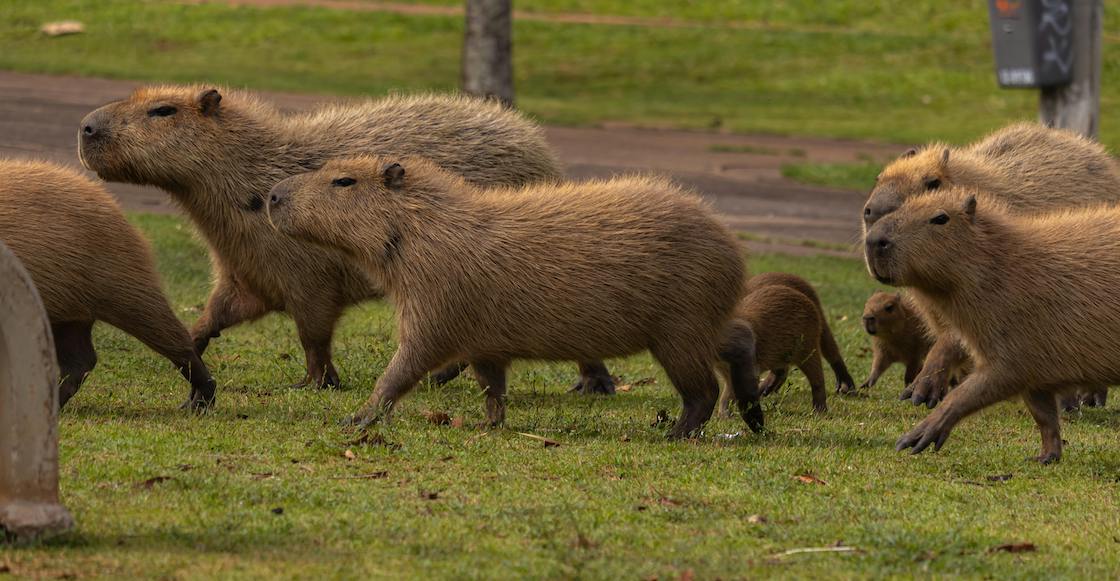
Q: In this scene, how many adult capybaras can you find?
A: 5